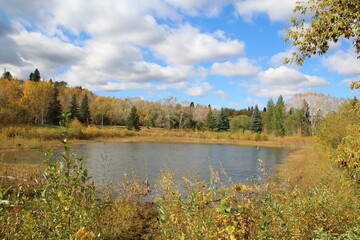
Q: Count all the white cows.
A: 0